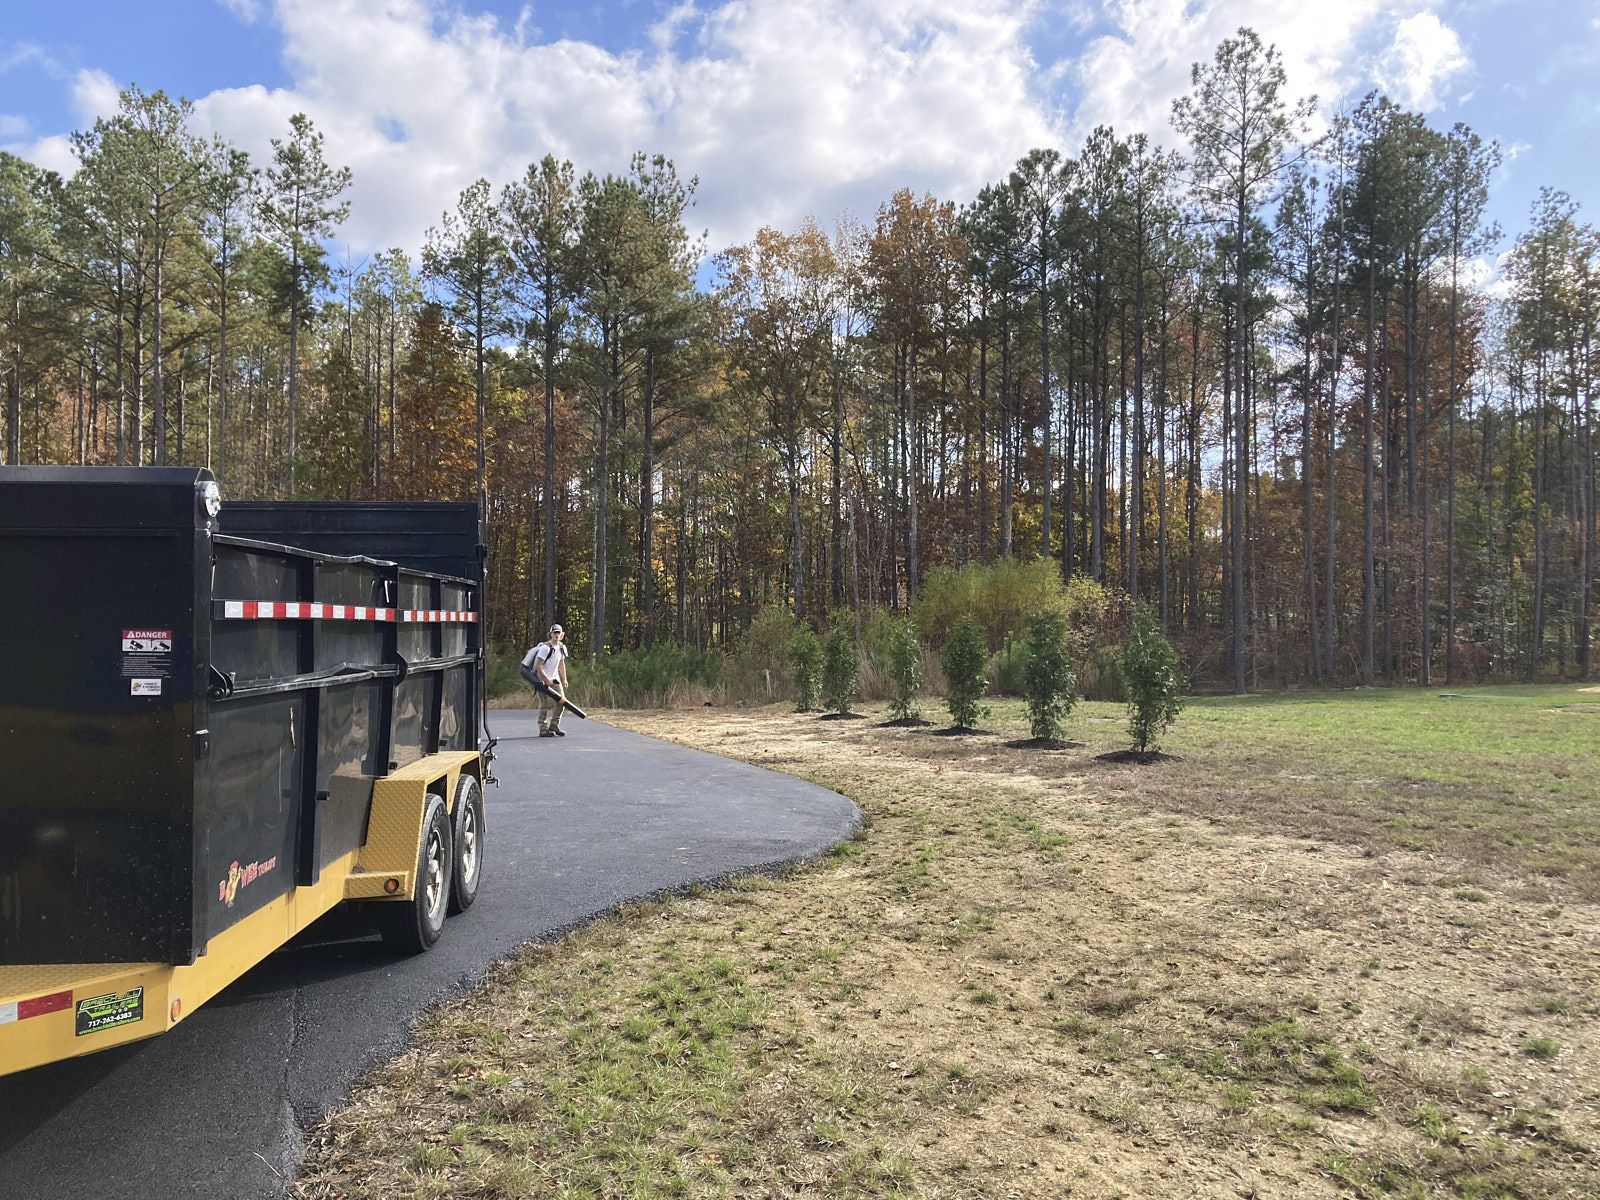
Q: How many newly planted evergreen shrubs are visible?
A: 6